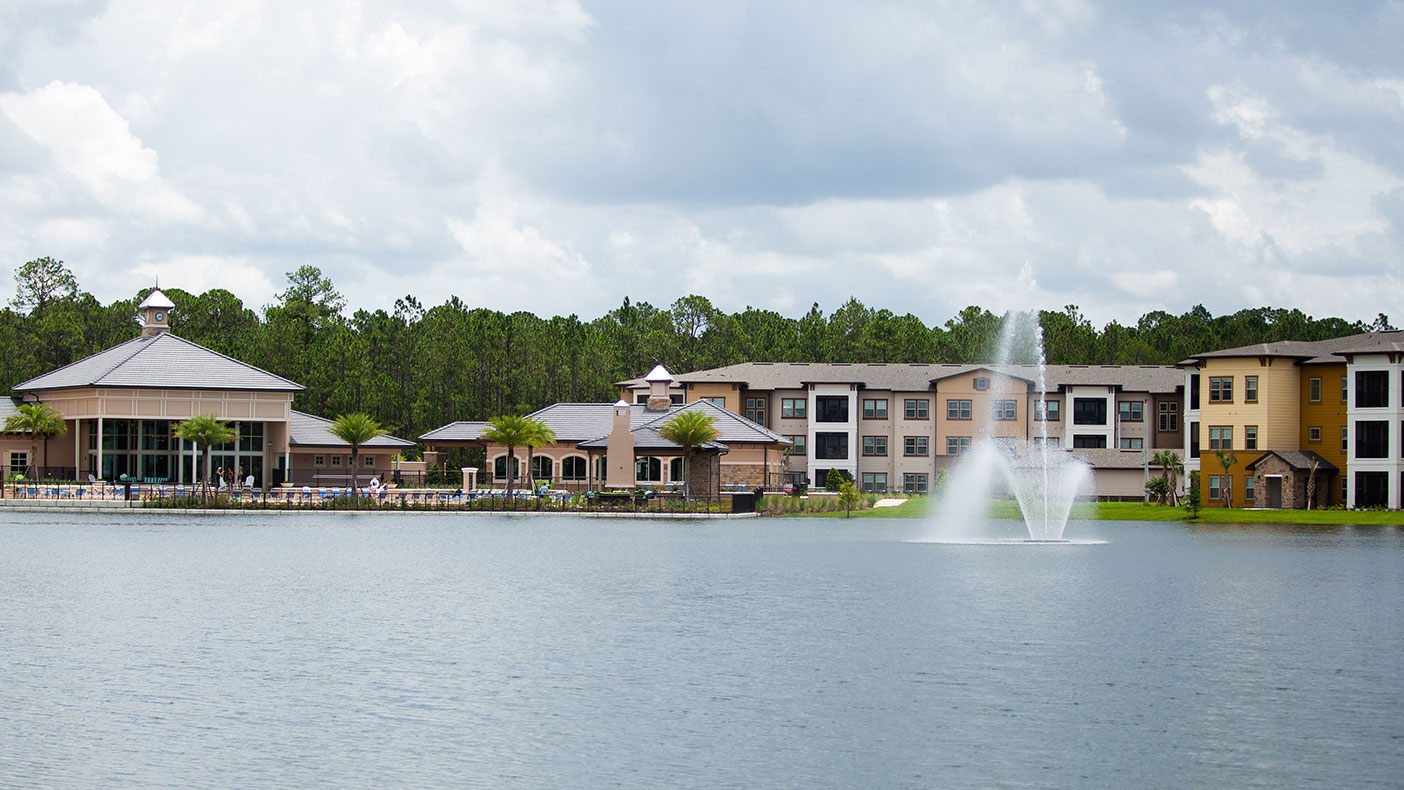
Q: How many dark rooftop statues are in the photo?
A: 0